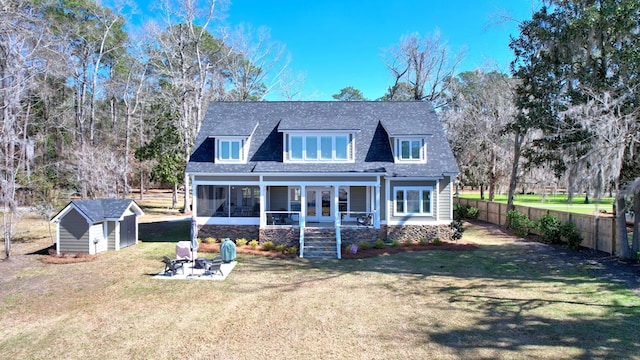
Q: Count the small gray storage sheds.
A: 1